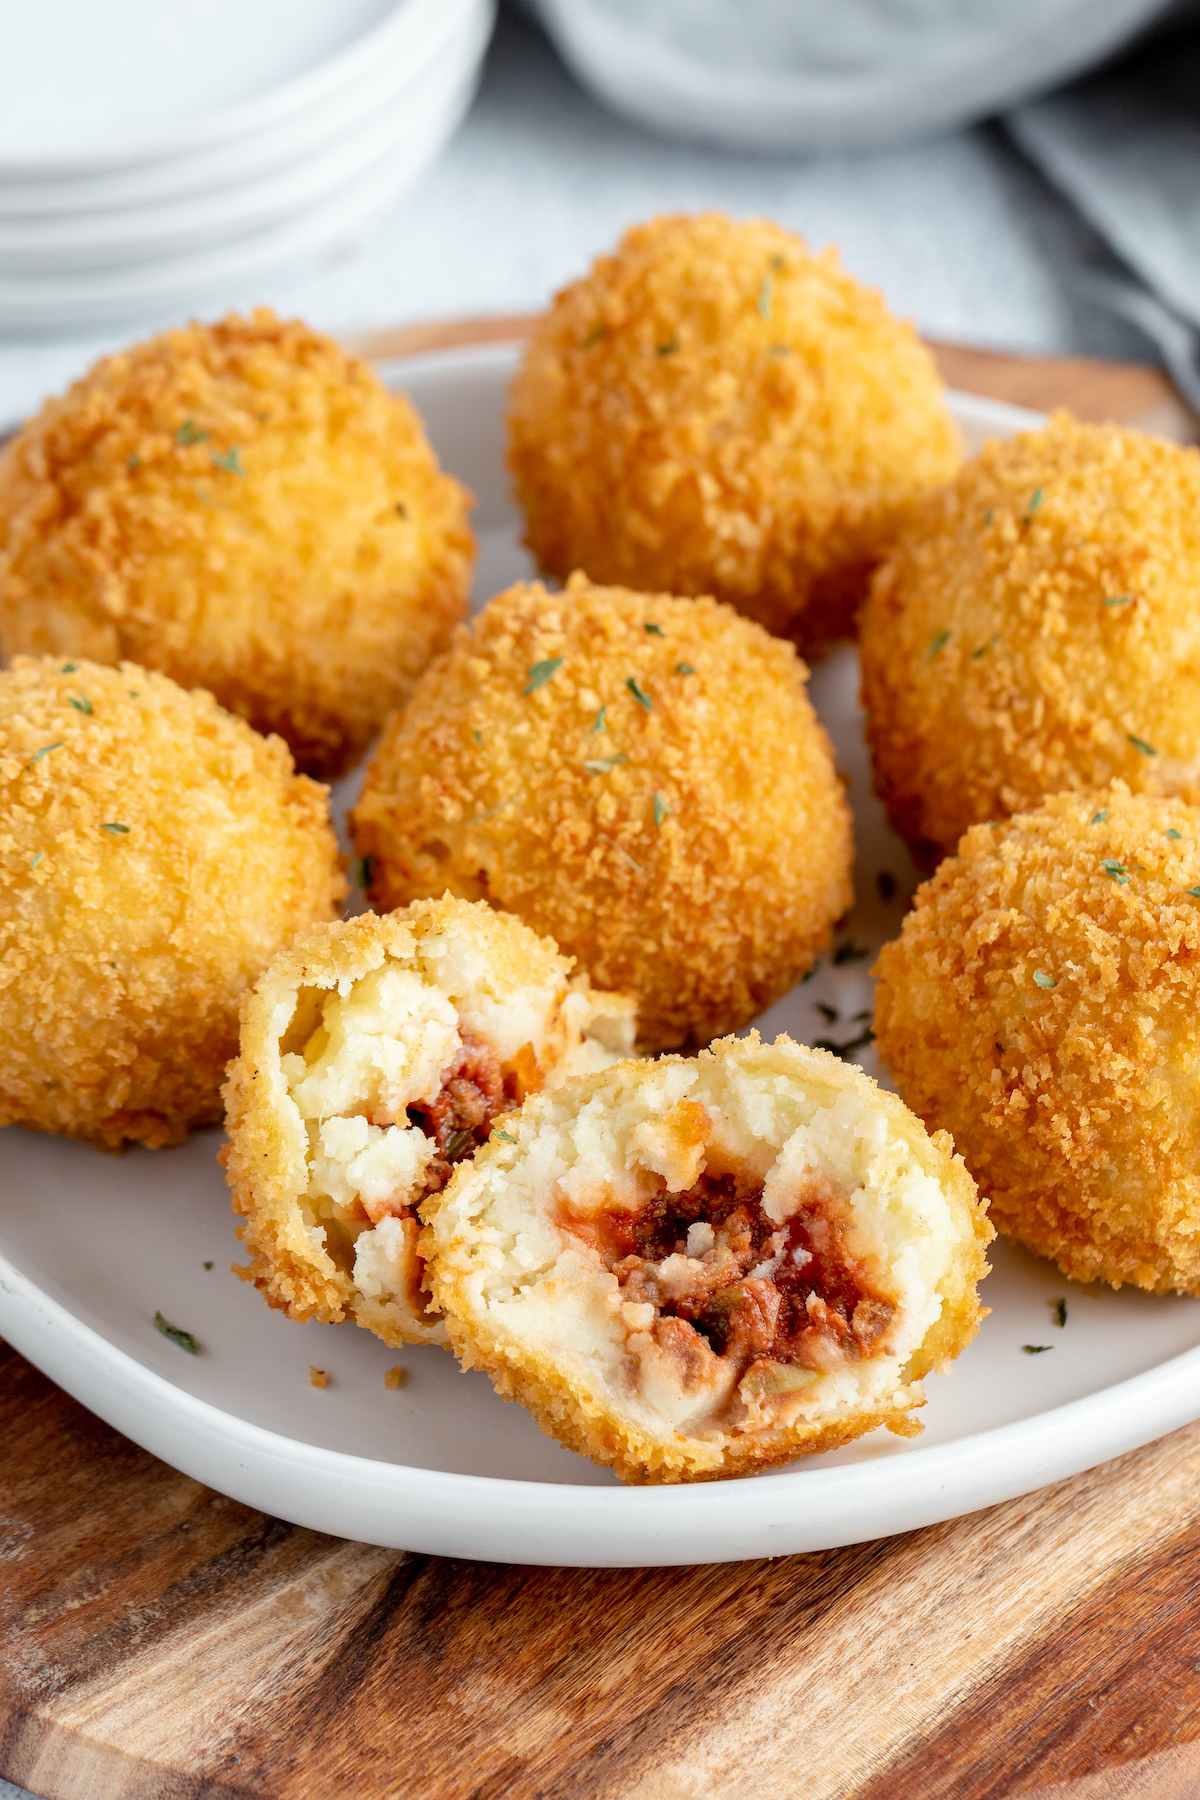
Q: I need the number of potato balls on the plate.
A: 7